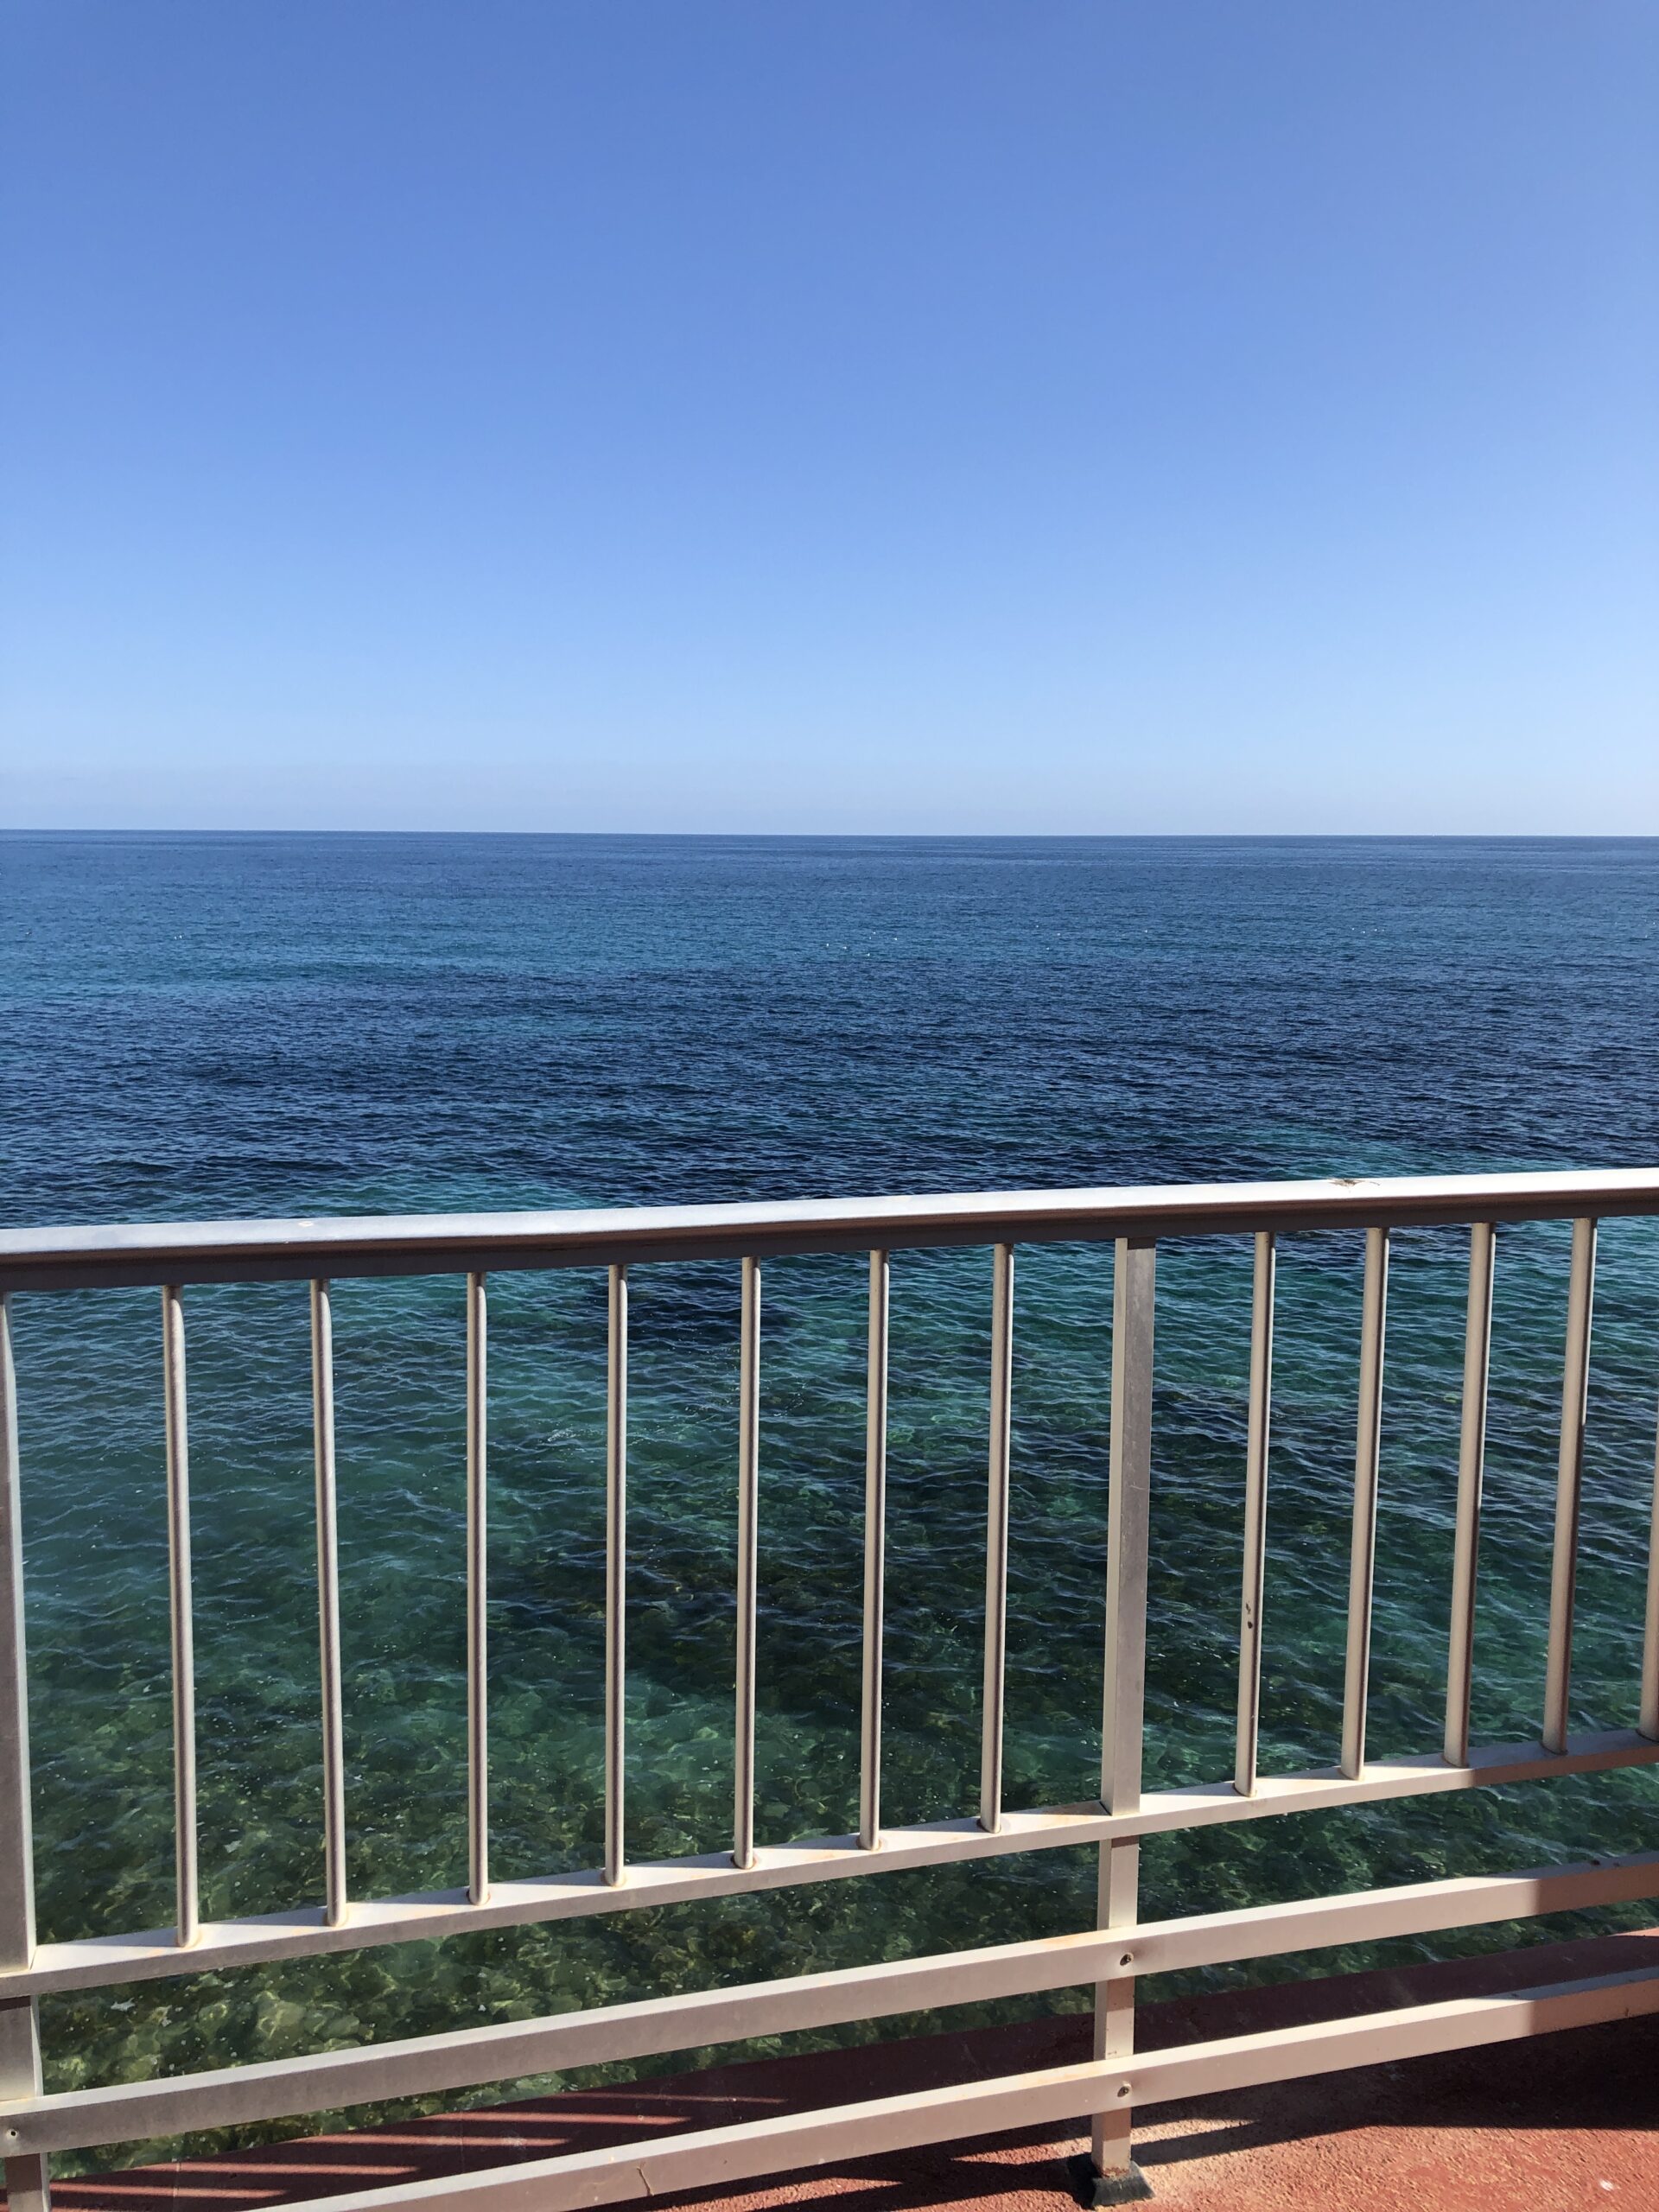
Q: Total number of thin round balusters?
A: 12